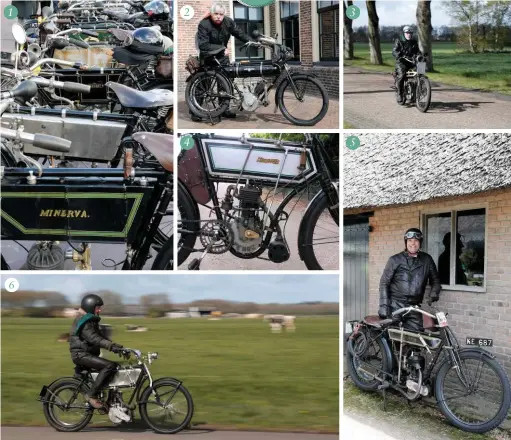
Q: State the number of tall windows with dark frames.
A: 3